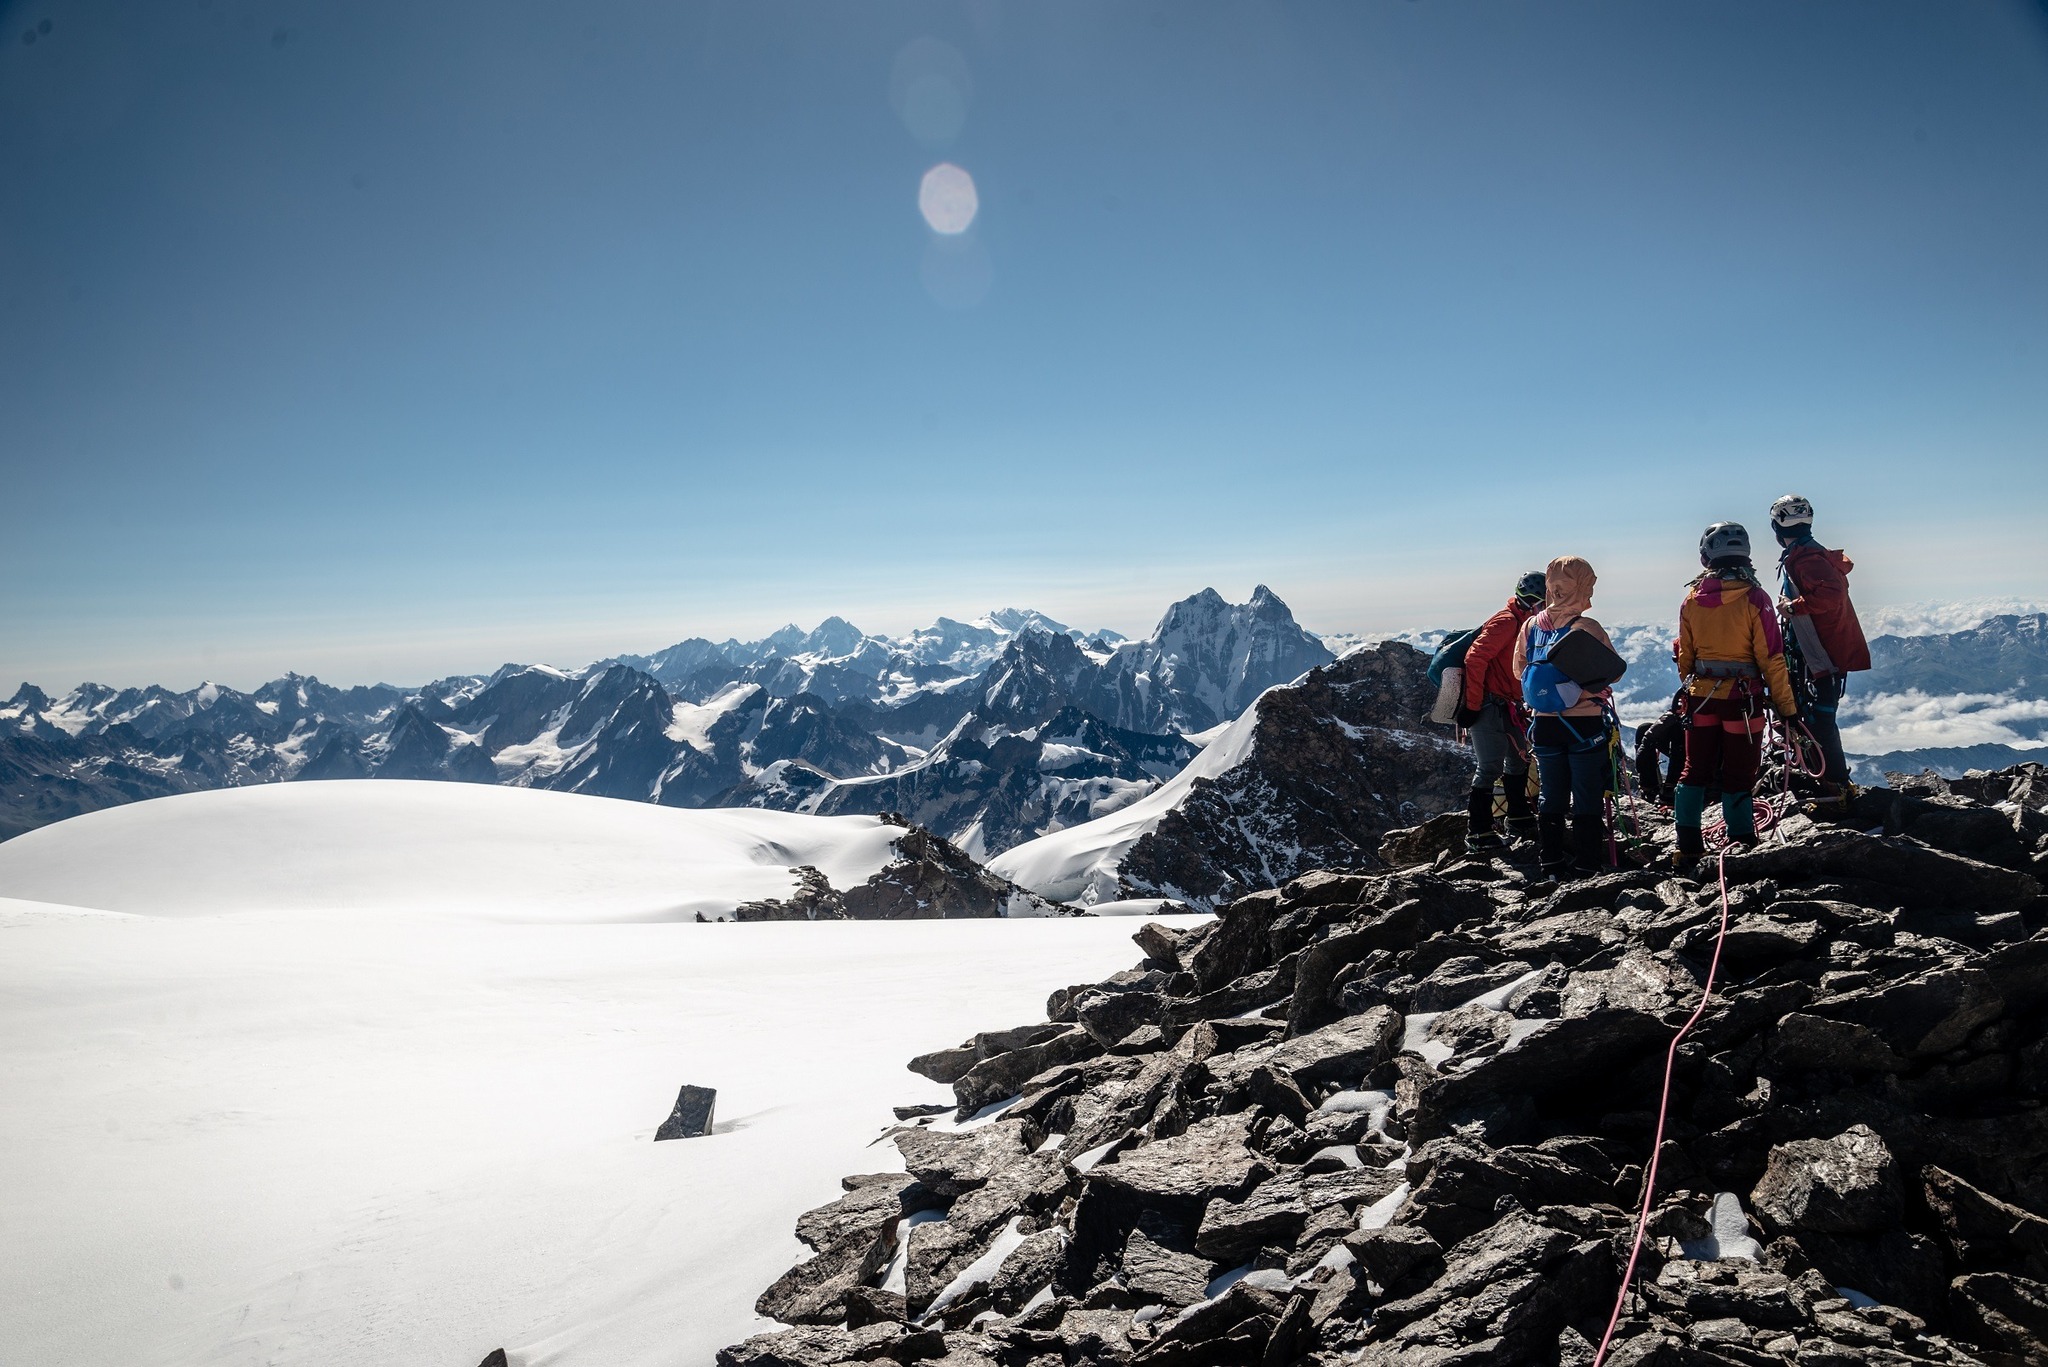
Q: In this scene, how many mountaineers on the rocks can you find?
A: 5